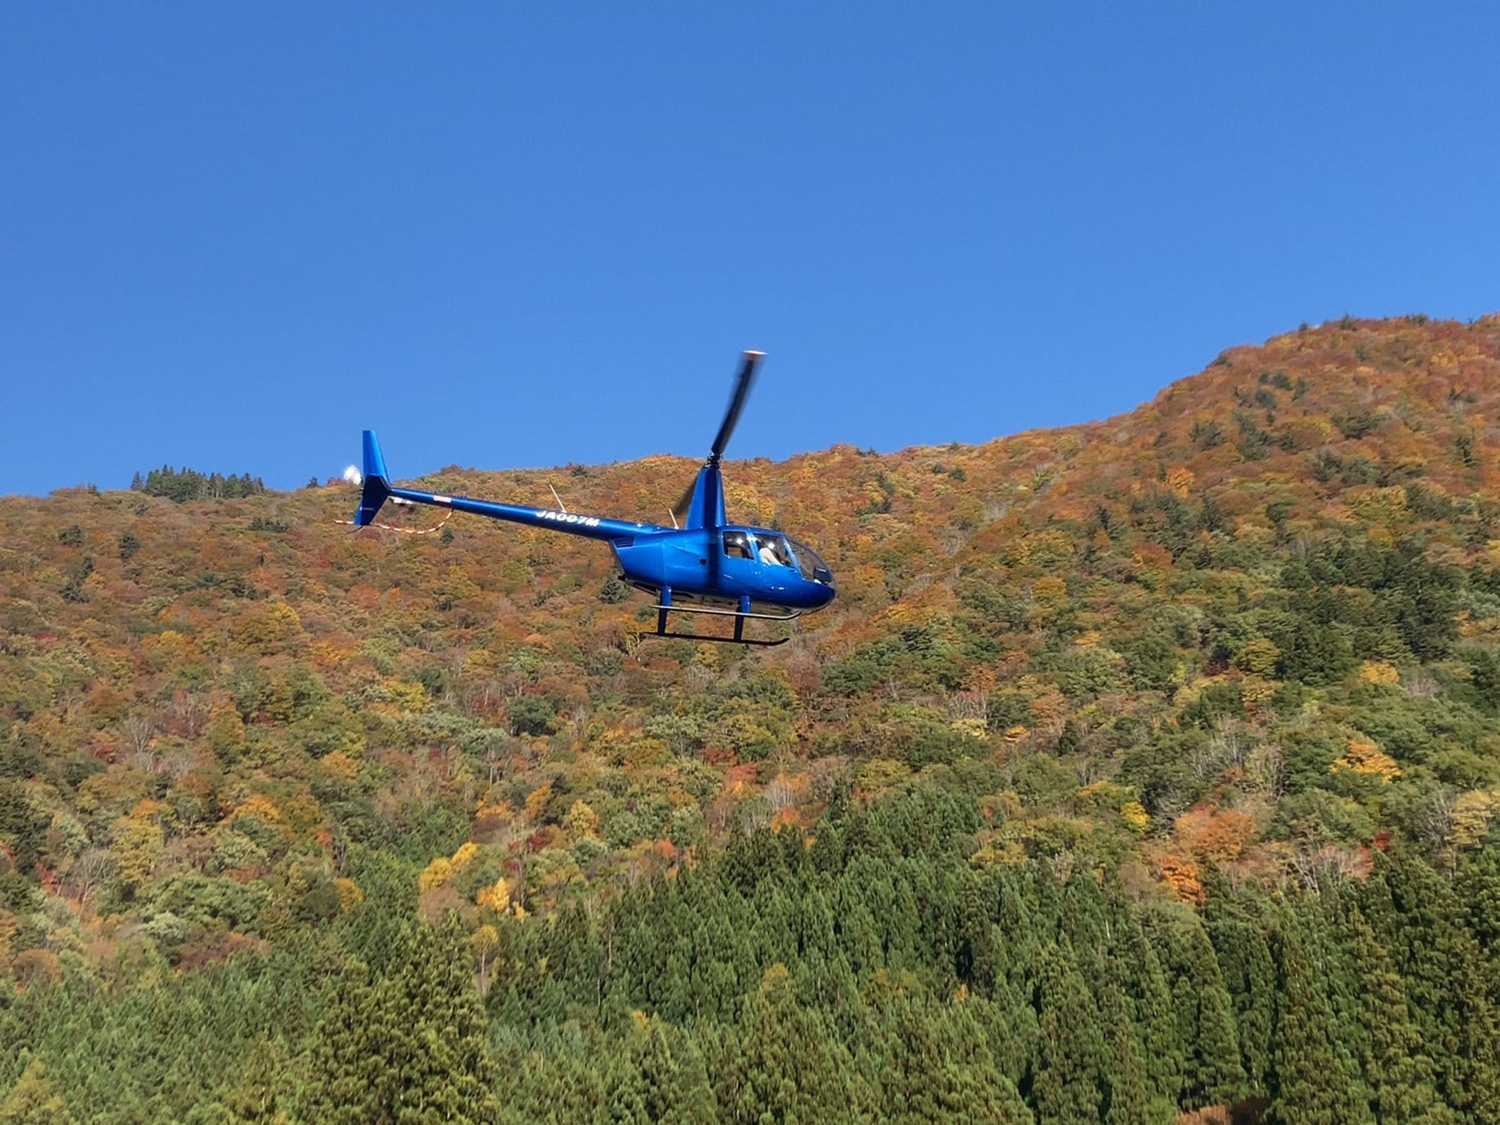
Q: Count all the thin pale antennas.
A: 2